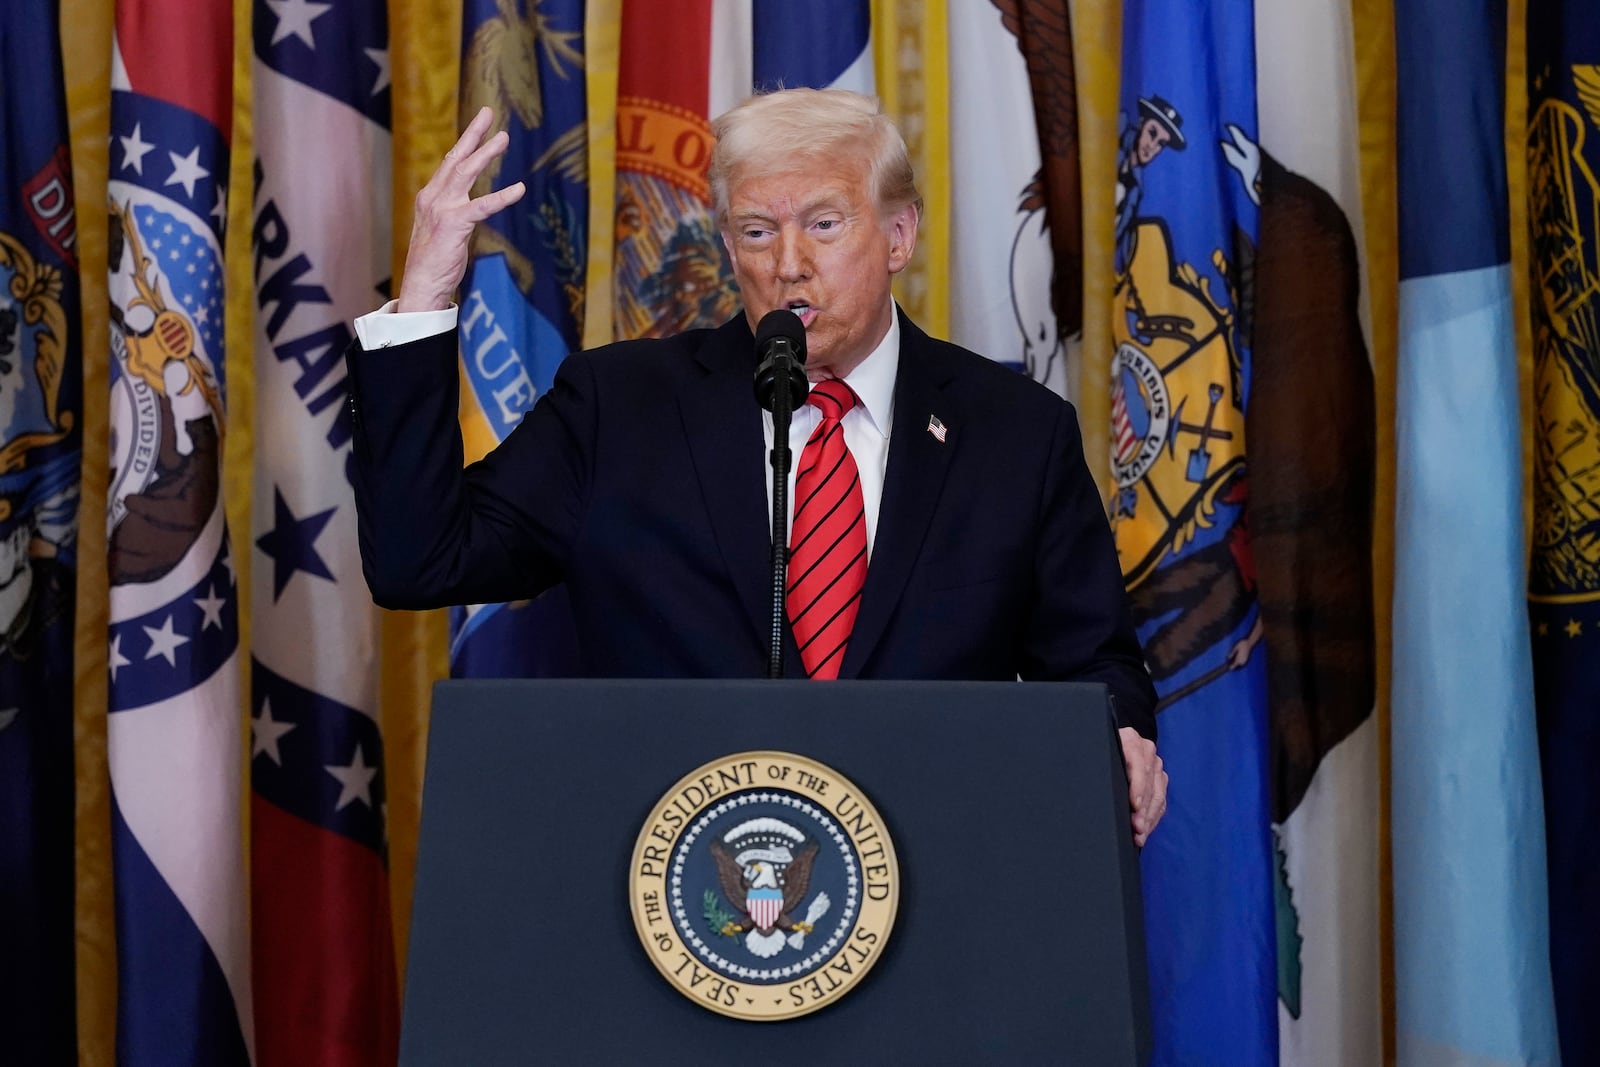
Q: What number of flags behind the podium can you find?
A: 11